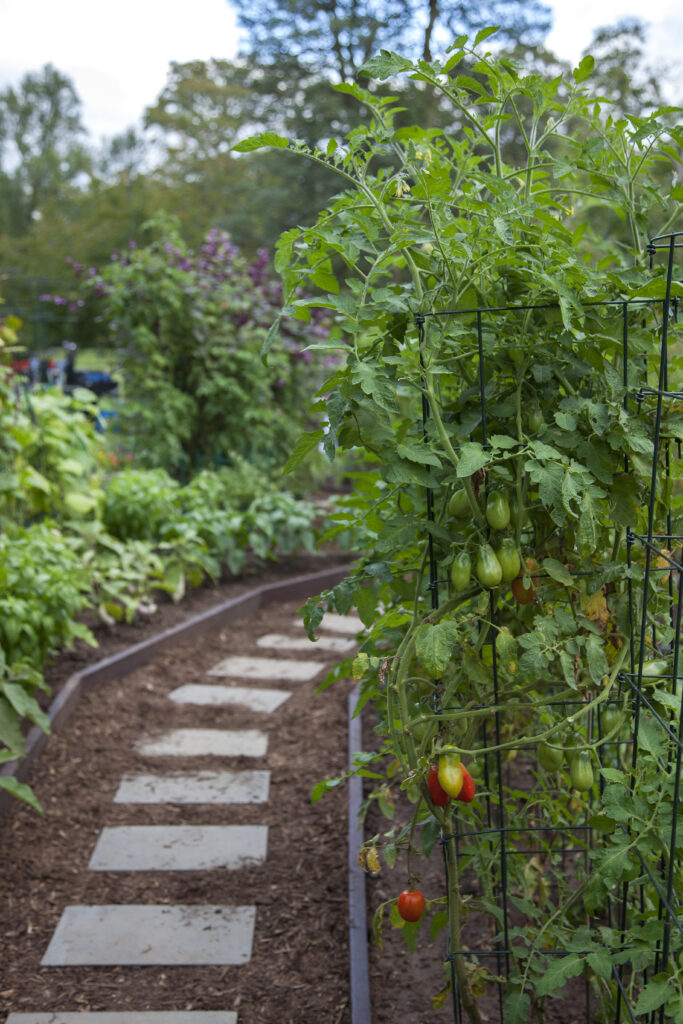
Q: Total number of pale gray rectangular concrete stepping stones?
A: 9